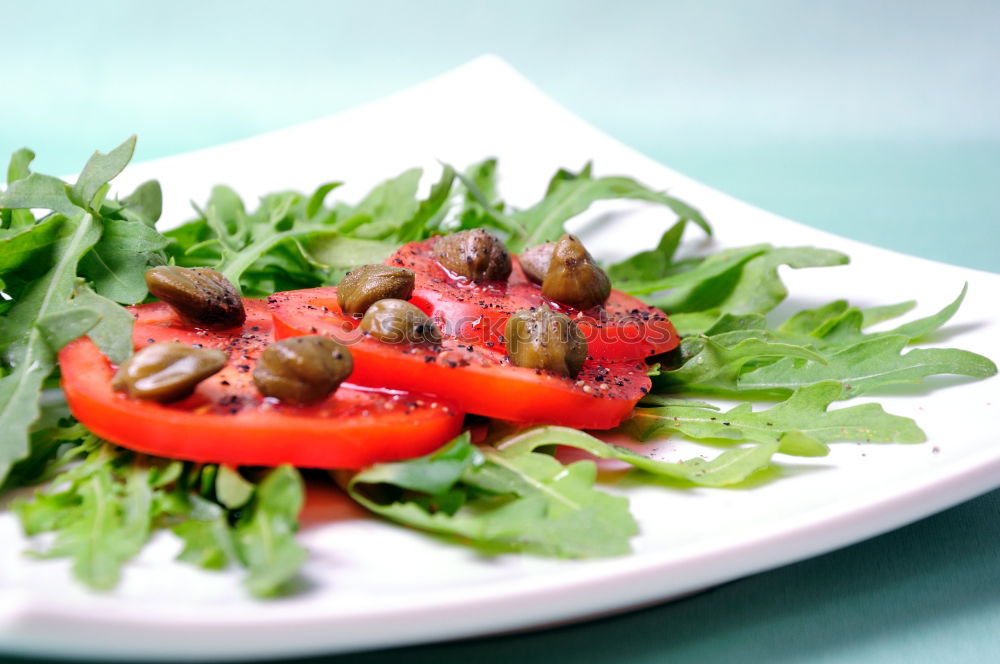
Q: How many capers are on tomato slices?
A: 9